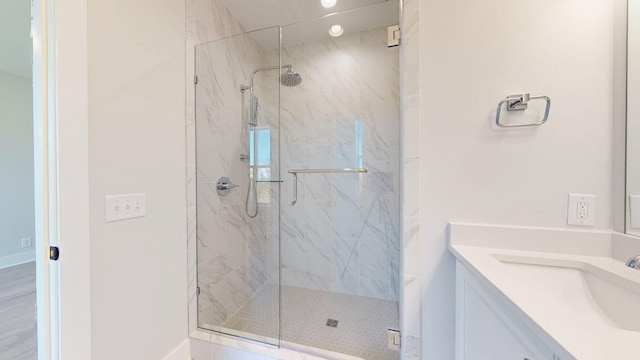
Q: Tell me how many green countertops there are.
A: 0